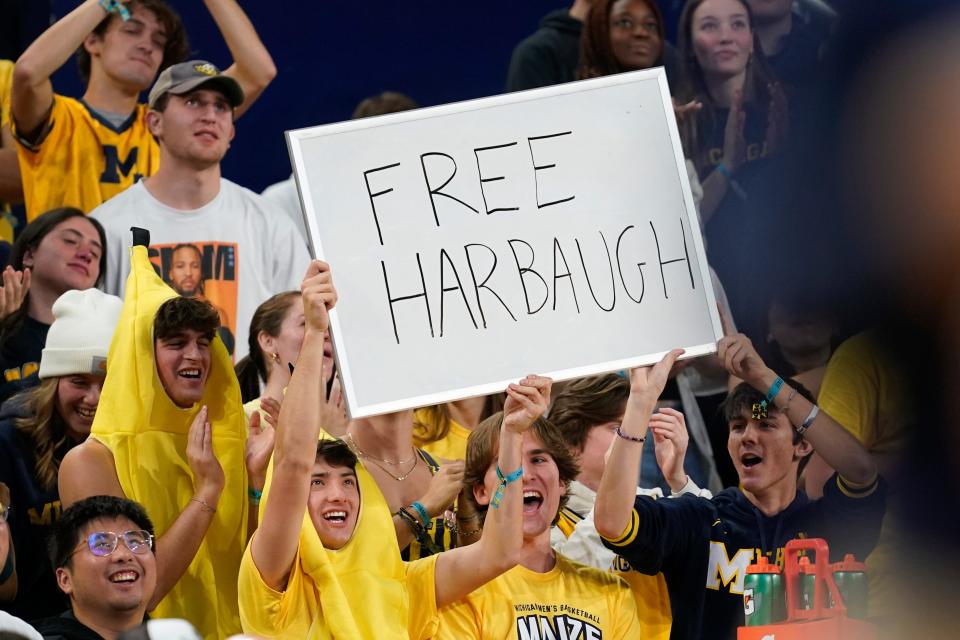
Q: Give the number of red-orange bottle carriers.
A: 1